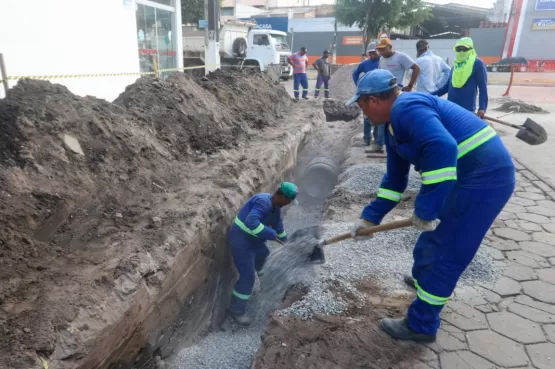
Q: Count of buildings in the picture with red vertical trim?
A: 1